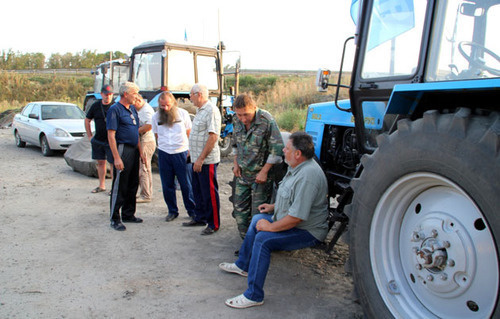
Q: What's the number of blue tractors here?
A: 3